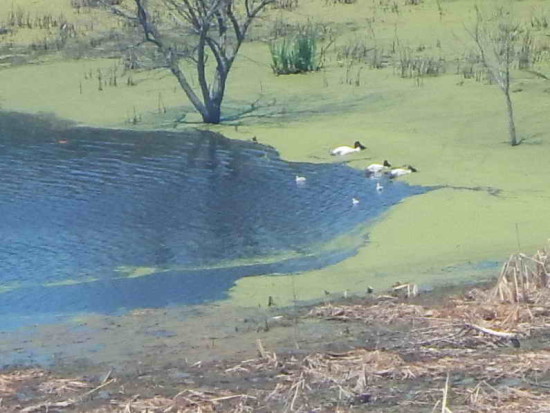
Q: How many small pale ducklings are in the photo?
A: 3